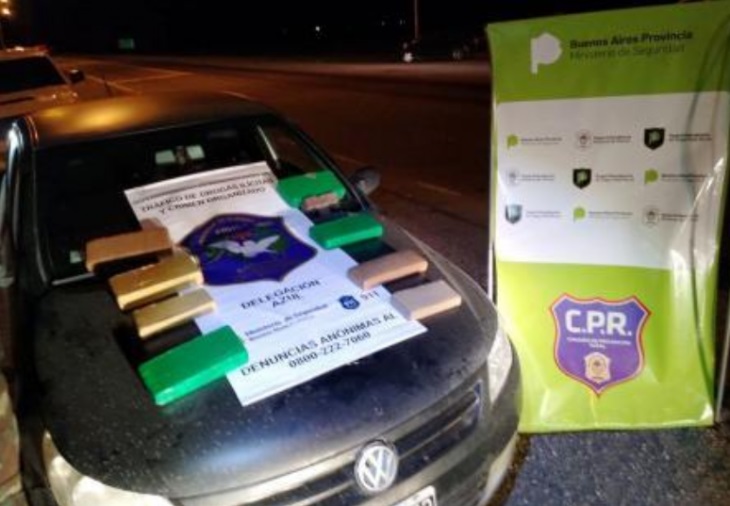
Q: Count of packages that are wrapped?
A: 8